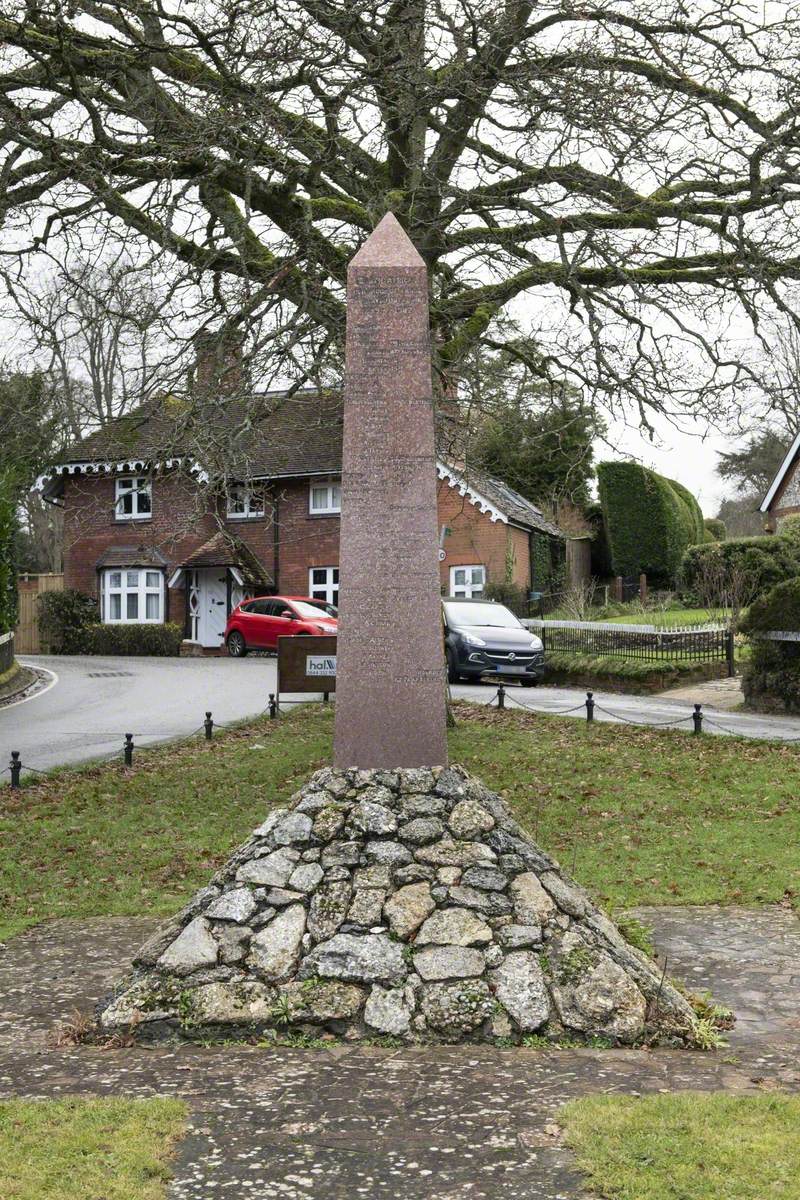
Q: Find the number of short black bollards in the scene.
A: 7